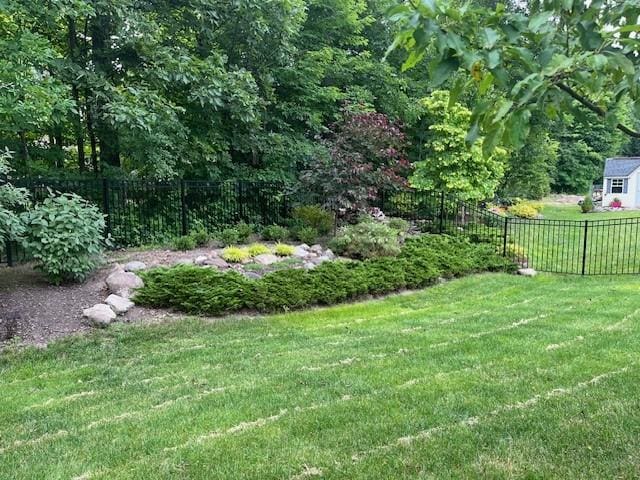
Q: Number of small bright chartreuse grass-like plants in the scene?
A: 3